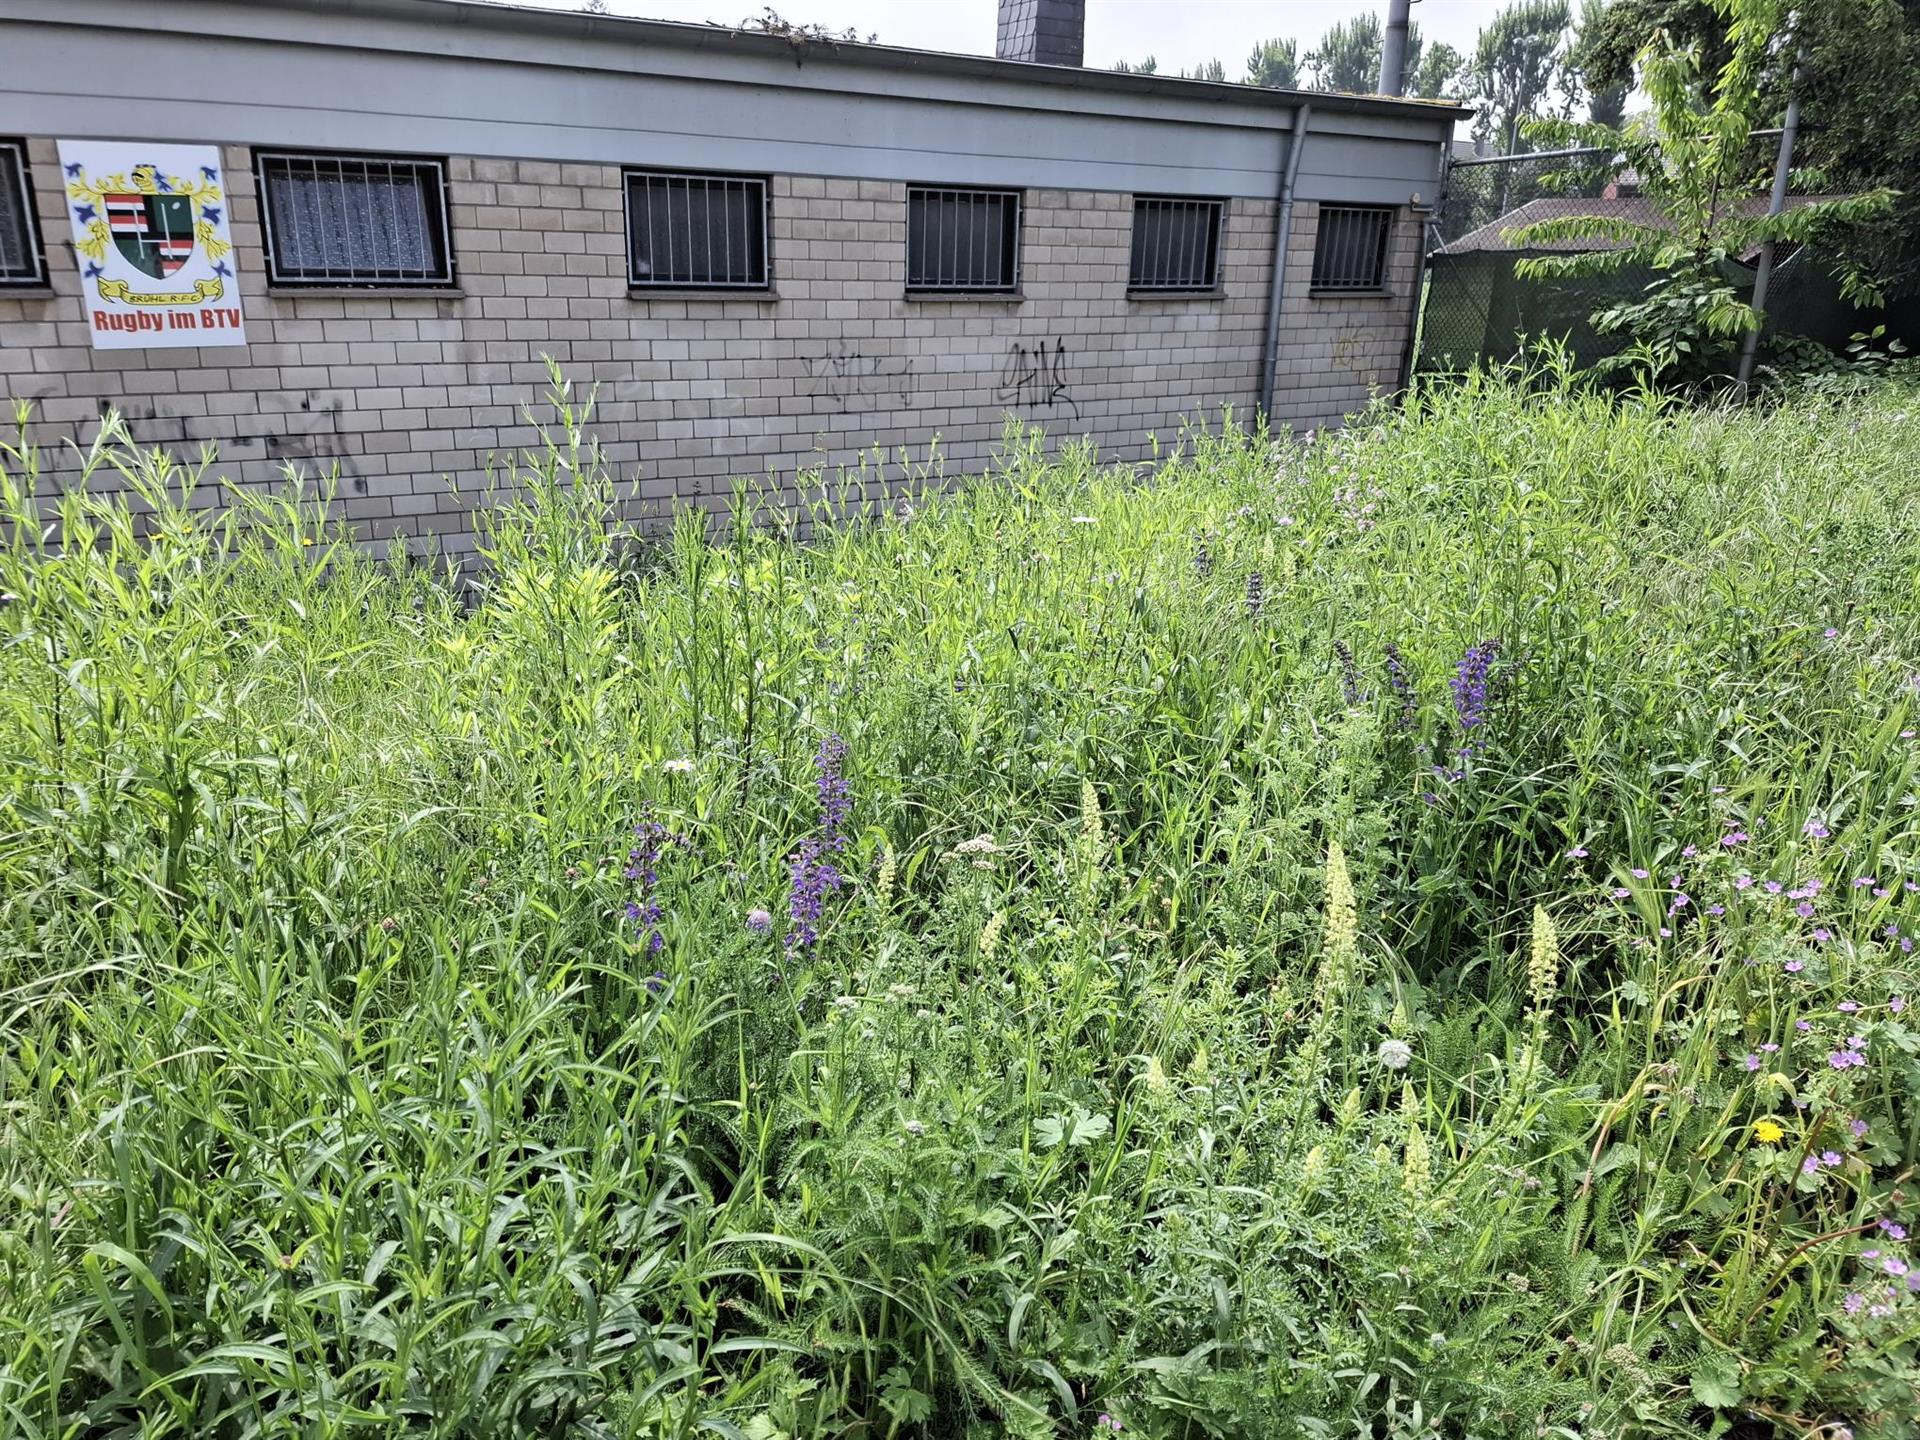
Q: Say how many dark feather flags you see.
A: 0